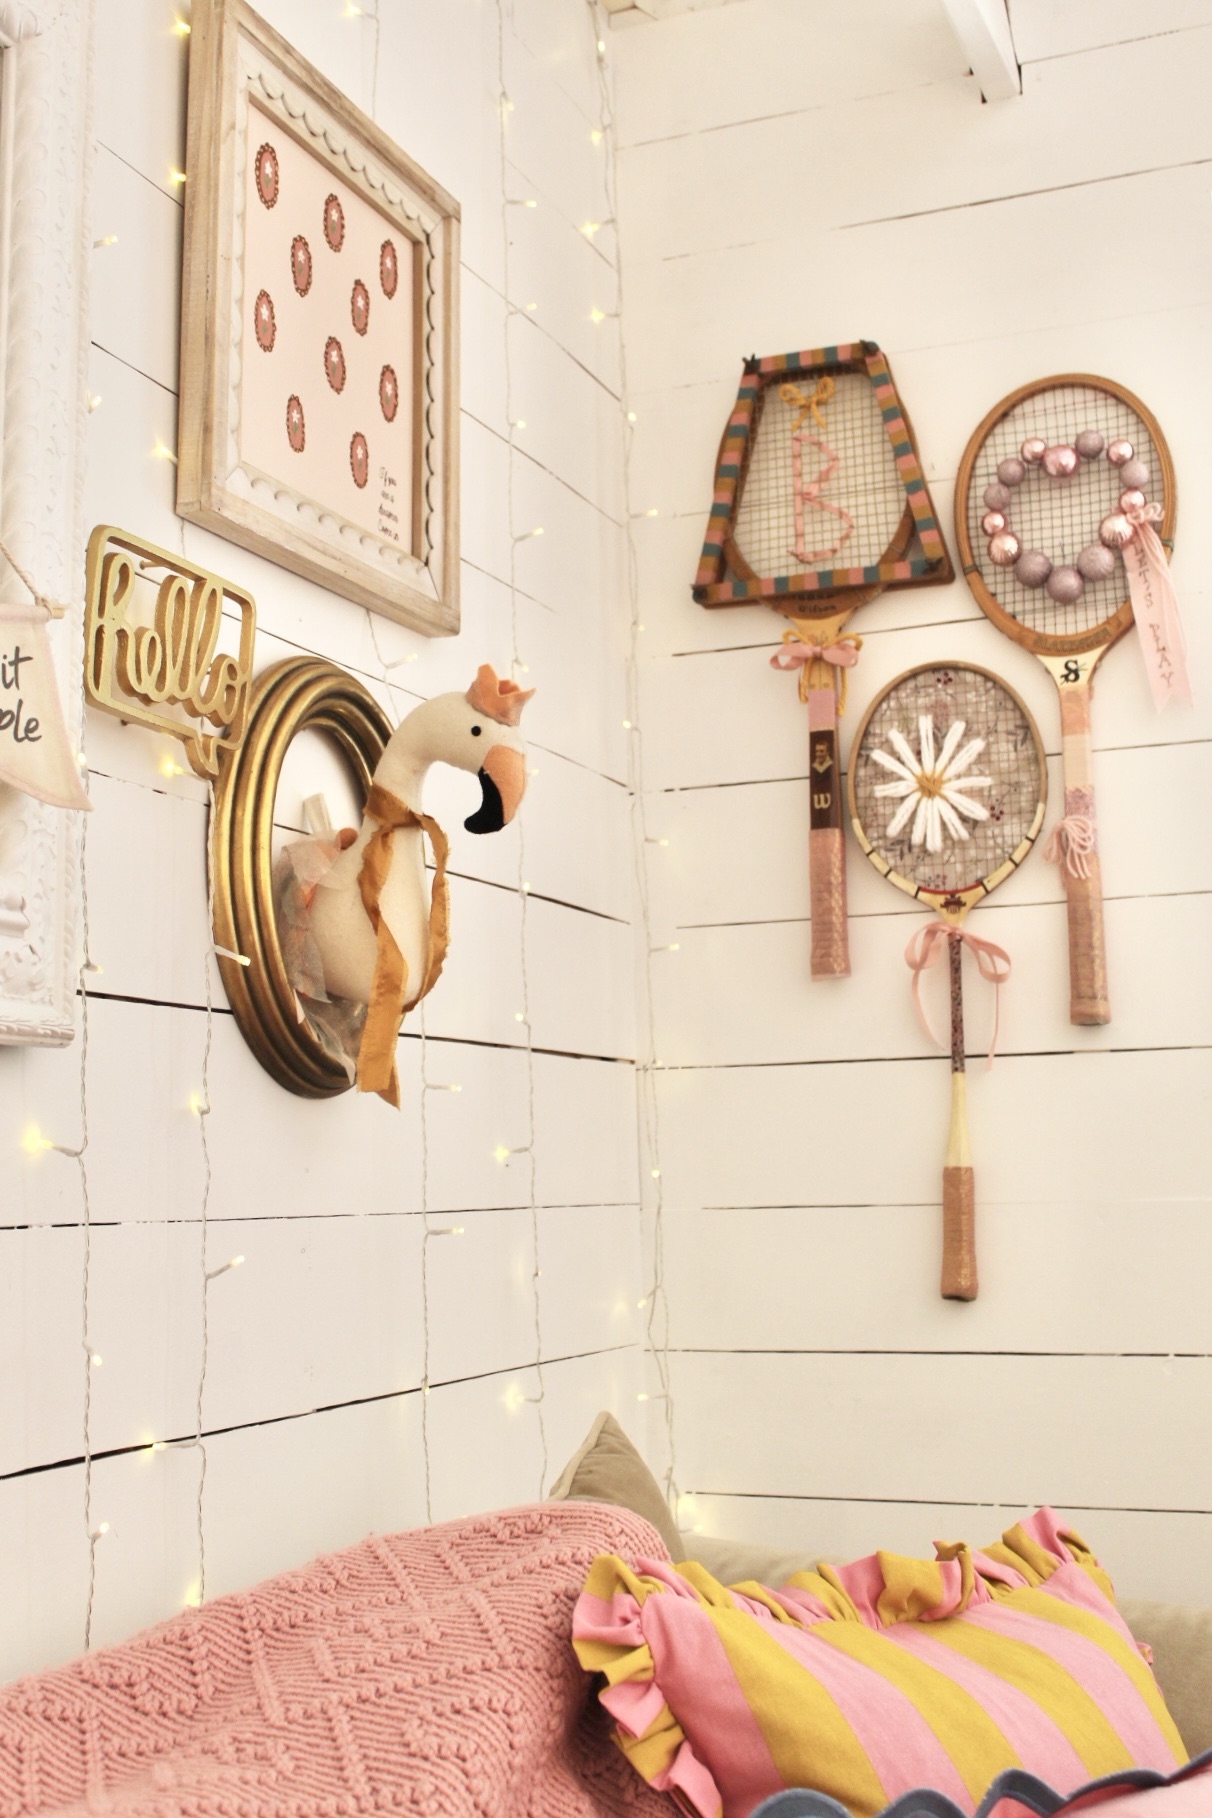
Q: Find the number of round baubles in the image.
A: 14